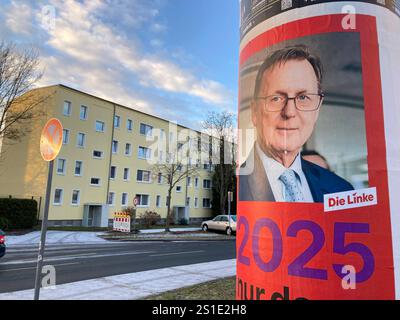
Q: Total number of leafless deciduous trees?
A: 3